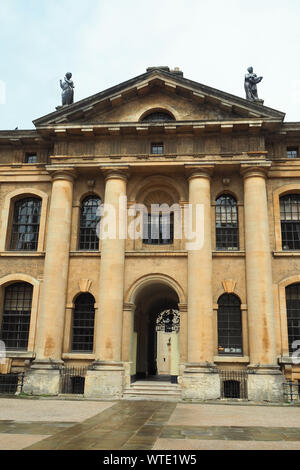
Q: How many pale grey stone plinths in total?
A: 4